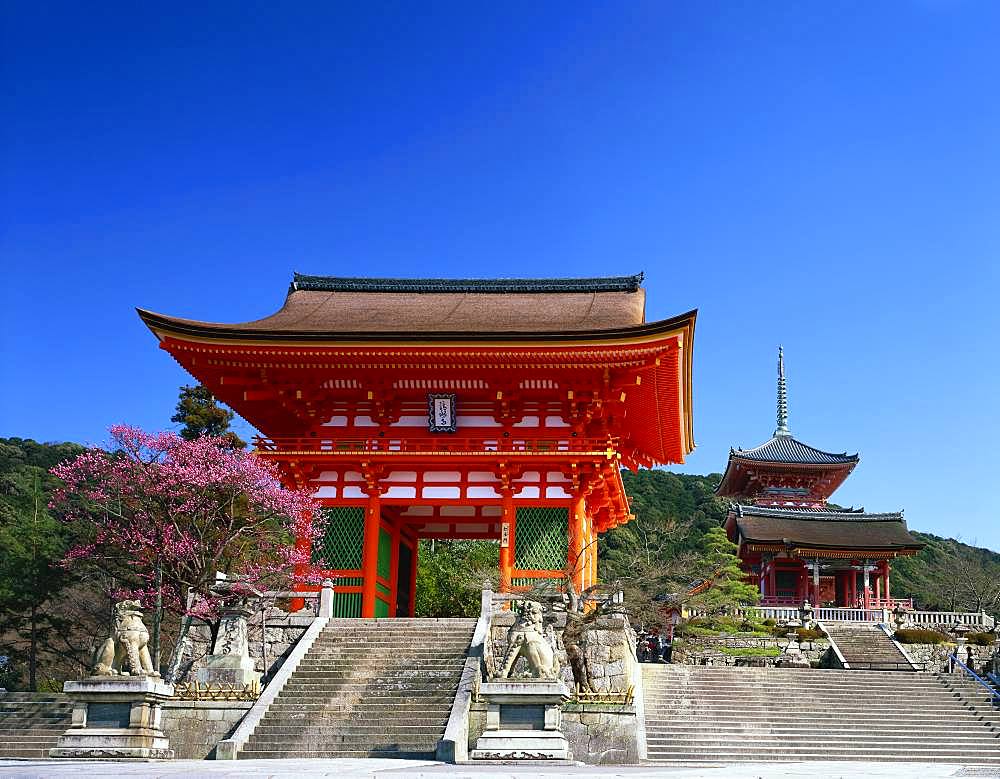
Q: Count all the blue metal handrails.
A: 1